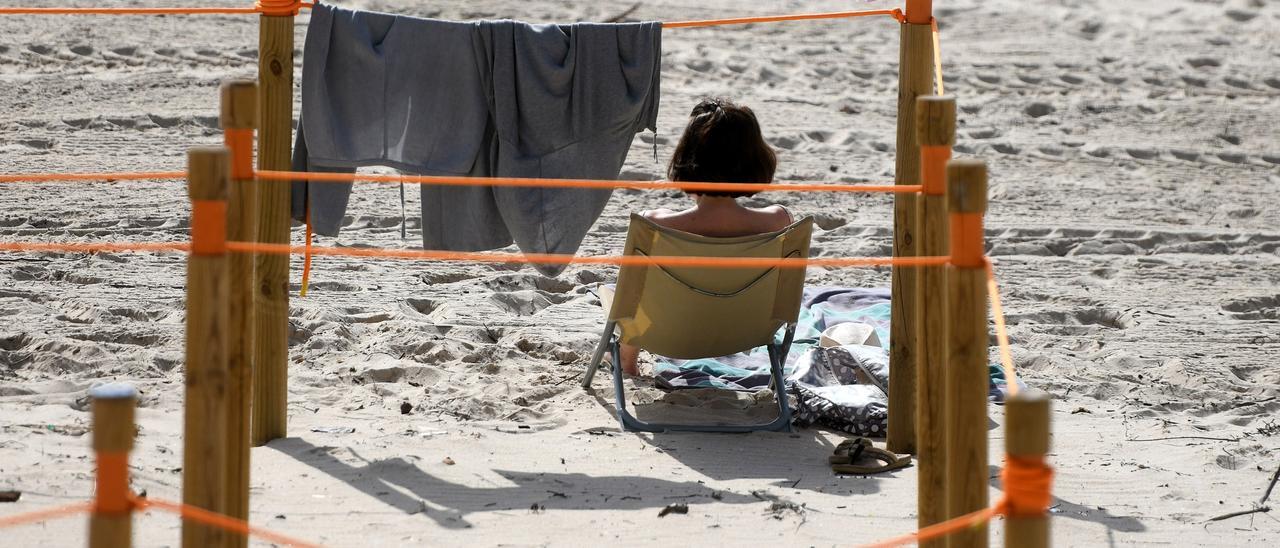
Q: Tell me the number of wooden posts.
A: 8